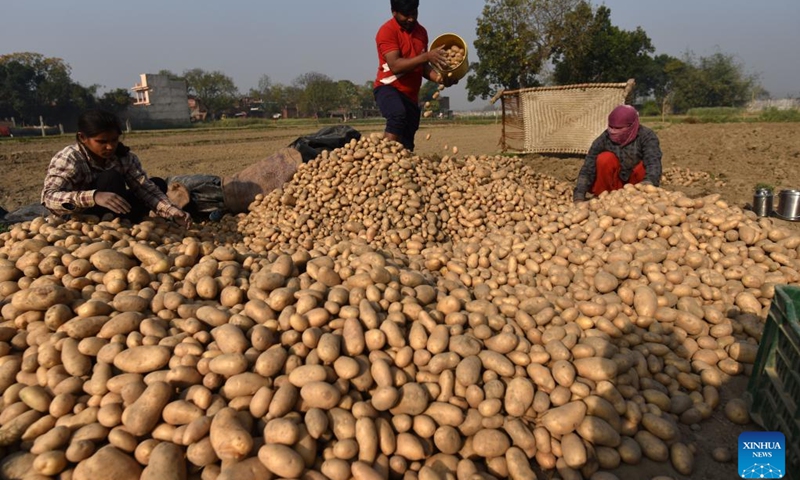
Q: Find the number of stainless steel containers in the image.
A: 2